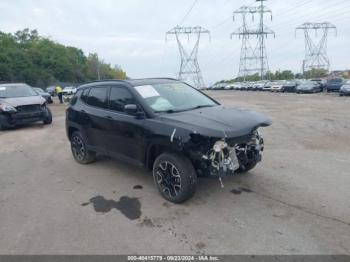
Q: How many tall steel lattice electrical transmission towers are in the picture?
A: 3